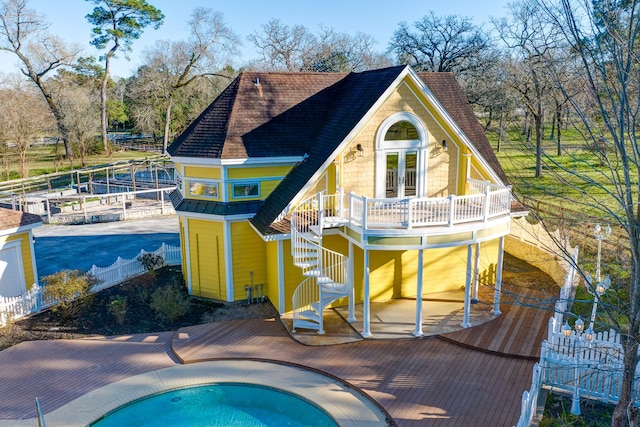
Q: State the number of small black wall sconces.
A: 2